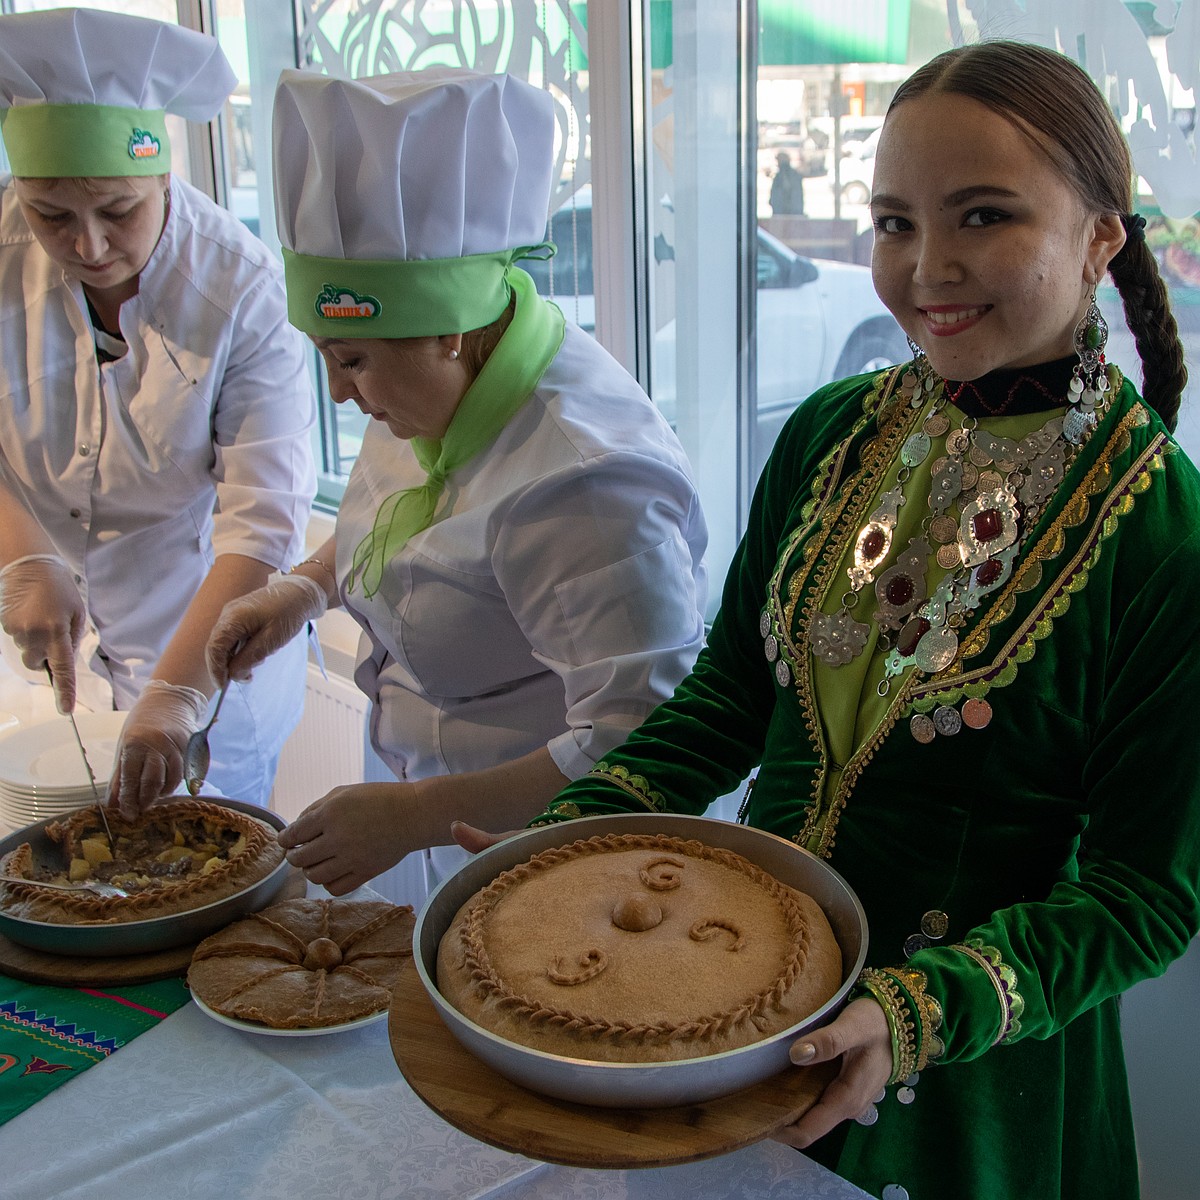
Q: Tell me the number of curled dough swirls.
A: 3